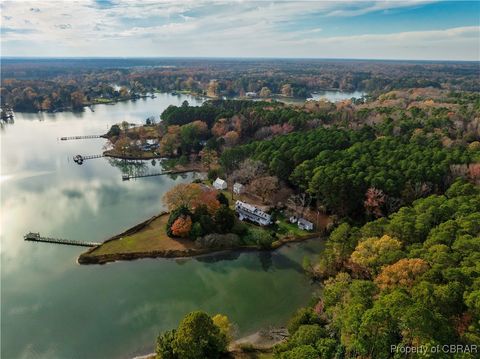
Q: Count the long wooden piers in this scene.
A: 4